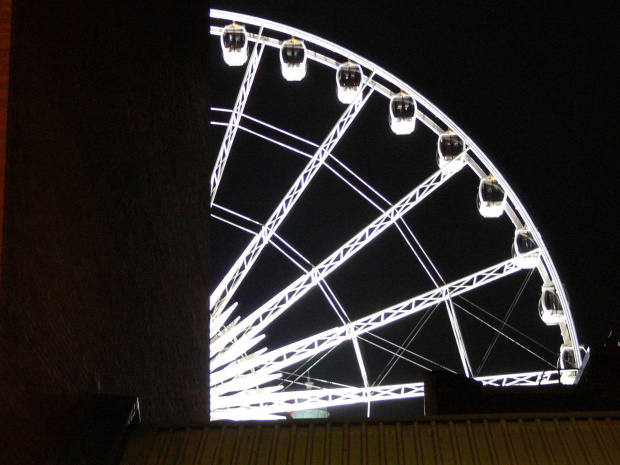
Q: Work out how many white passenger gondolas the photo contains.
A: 9